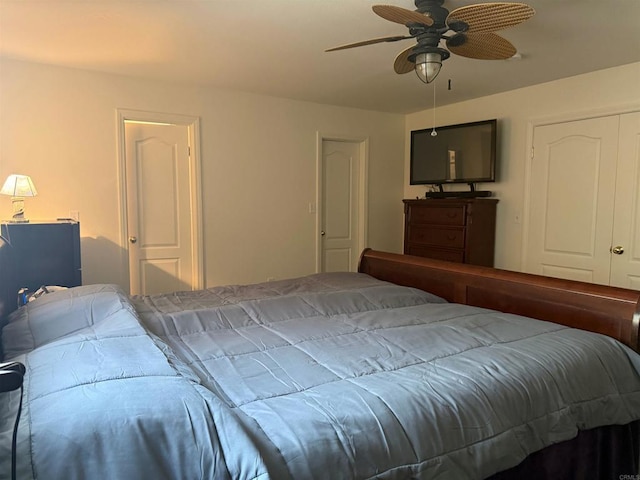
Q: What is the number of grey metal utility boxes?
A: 0